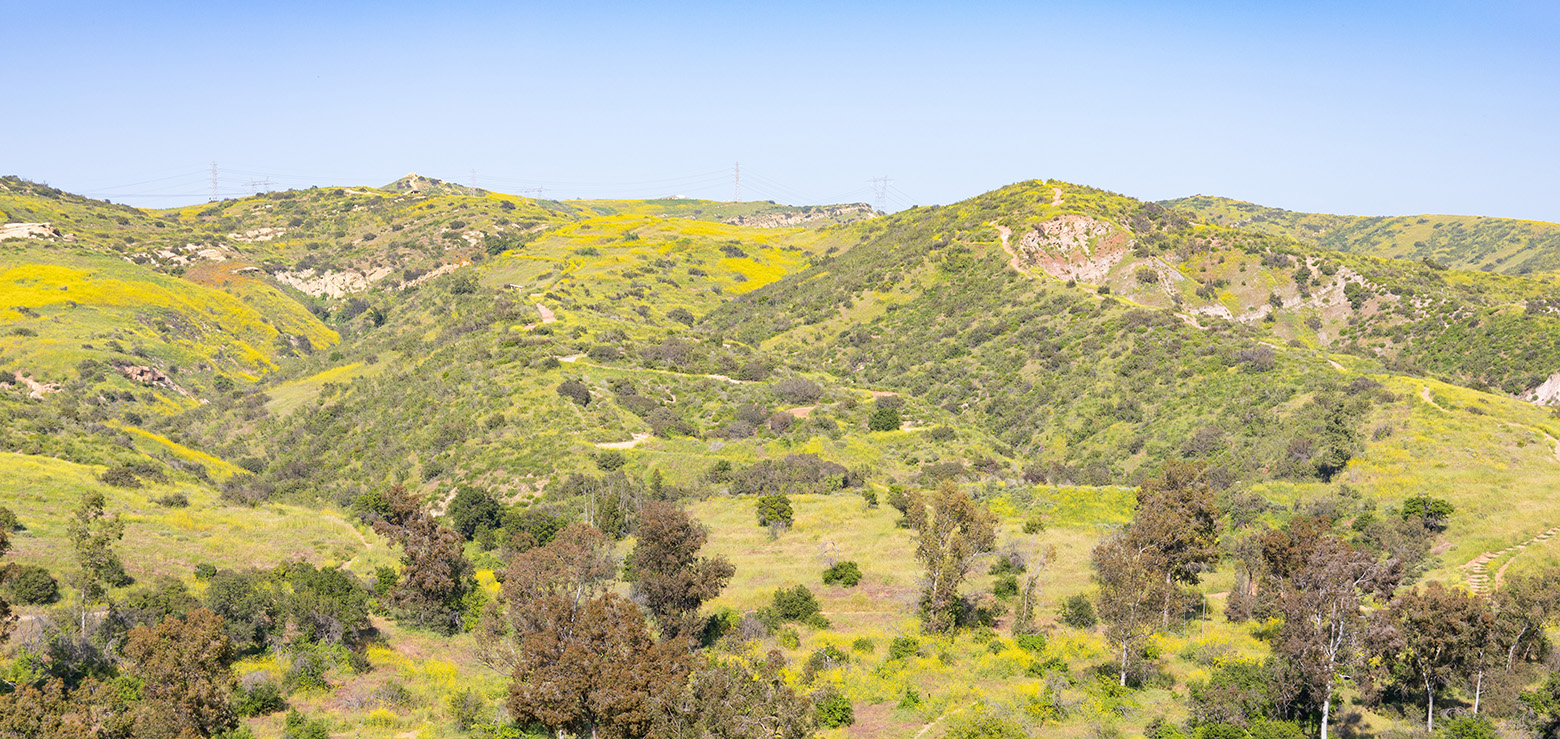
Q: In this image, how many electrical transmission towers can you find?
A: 6